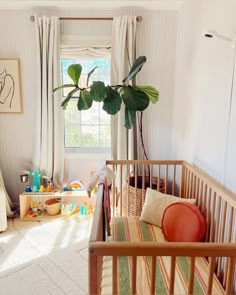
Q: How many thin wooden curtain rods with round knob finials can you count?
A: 1